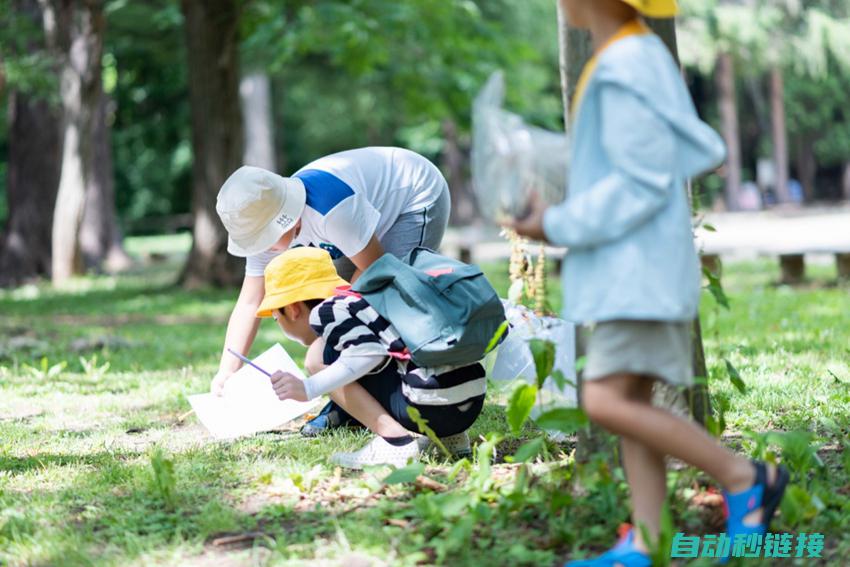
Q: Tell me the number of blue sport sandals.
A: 2